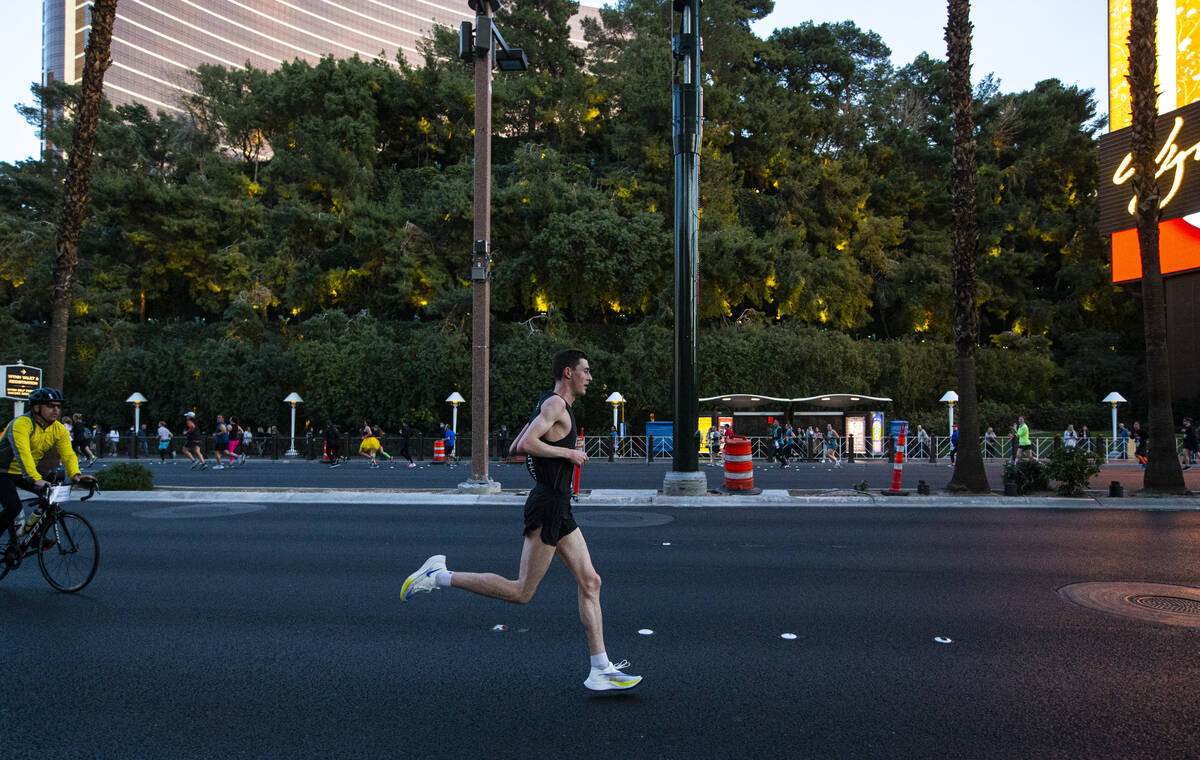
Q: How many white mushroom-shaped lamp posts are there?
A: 6